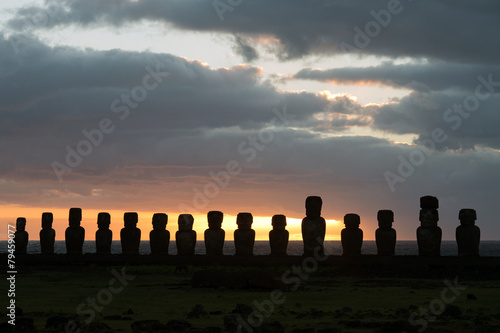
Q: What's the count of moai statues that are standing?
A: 15